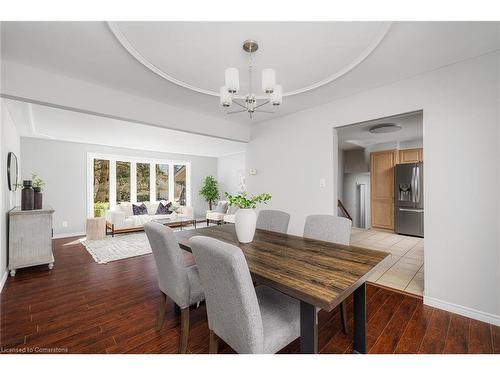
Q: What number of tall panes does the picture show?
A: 5